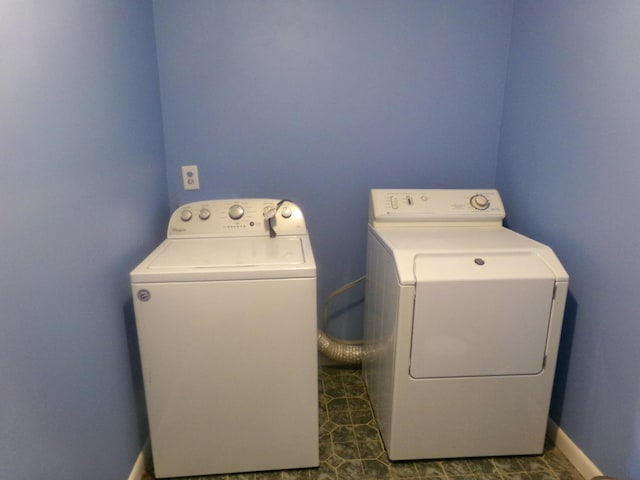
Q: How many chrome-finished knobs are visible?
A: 5